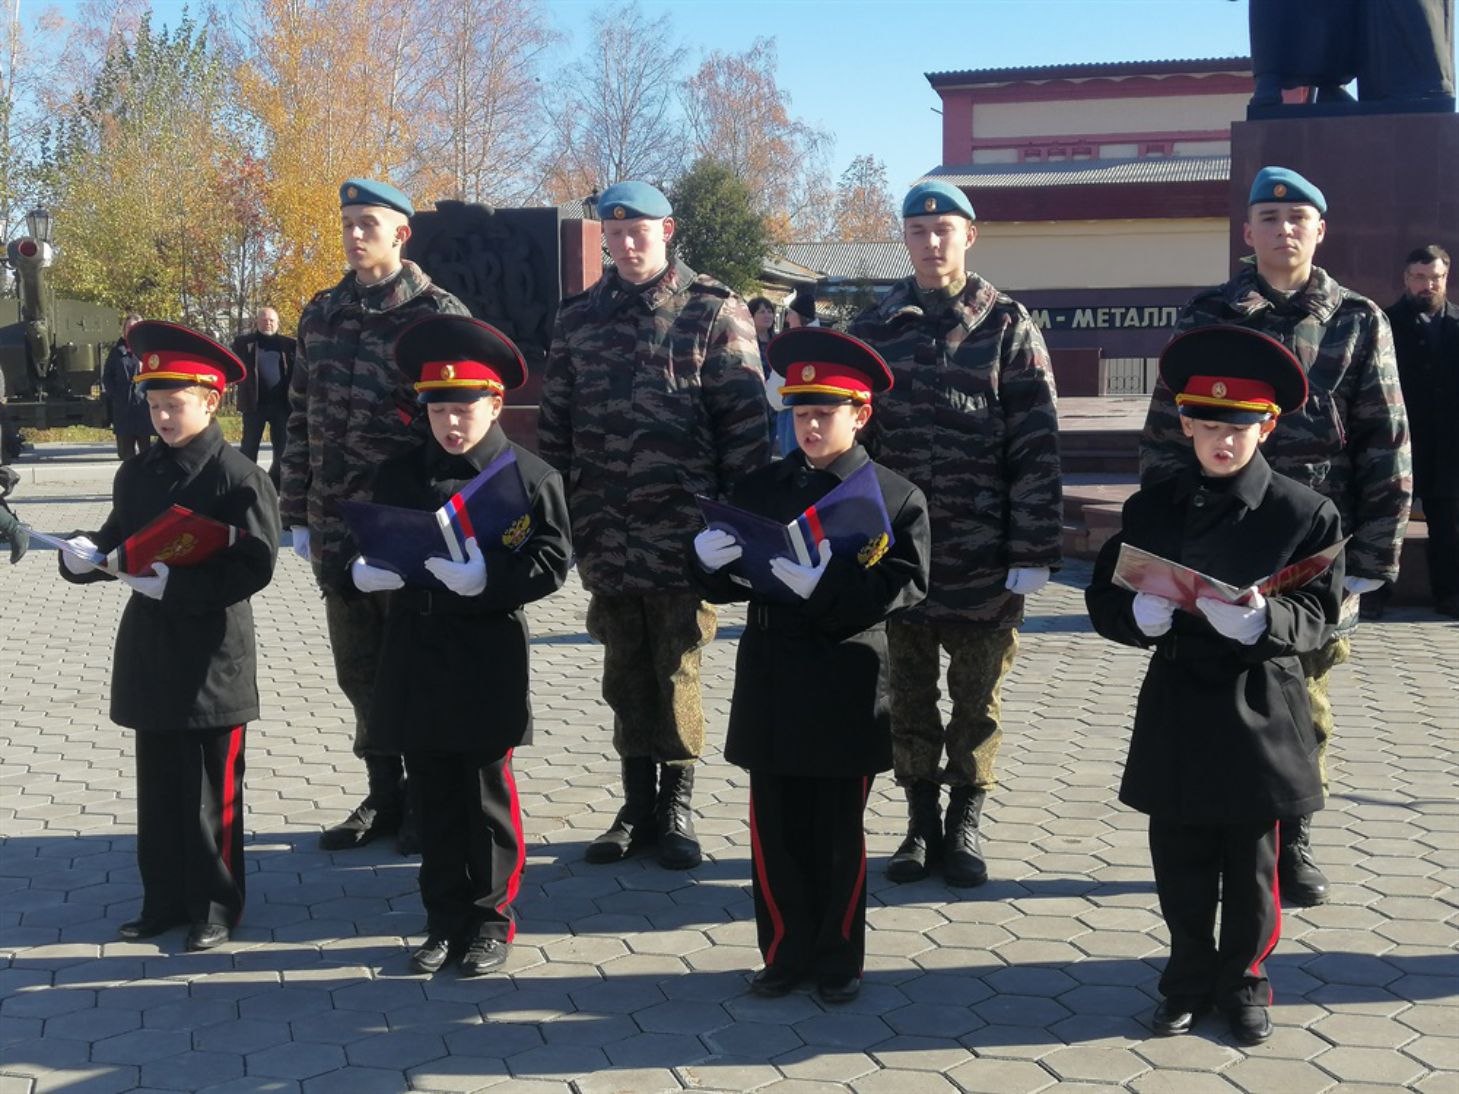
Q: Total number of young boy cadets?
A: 4